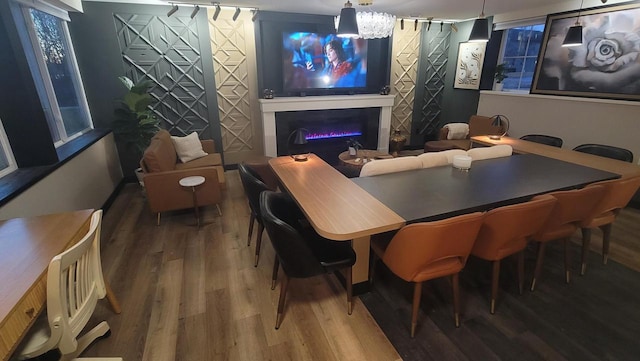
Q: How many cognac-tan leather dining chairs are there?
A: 4